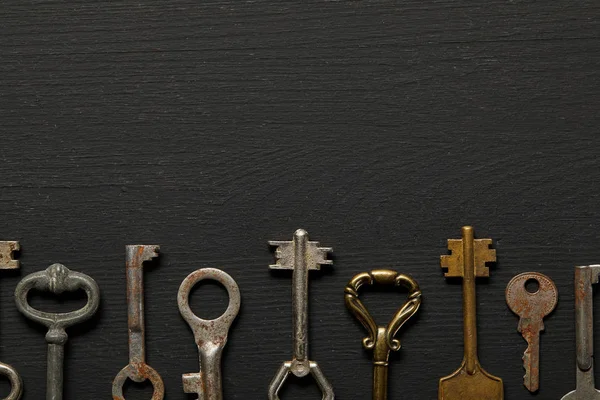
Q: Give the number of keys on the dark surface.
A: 9